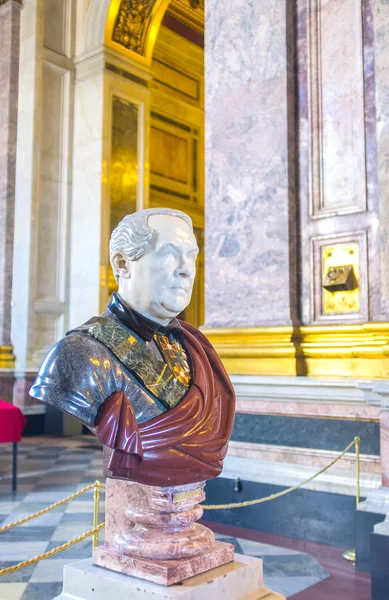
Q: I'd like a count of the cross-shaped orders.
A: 2